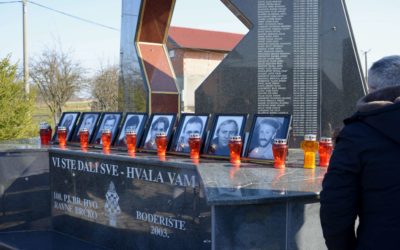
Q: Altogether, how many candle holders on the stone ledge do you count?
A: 11